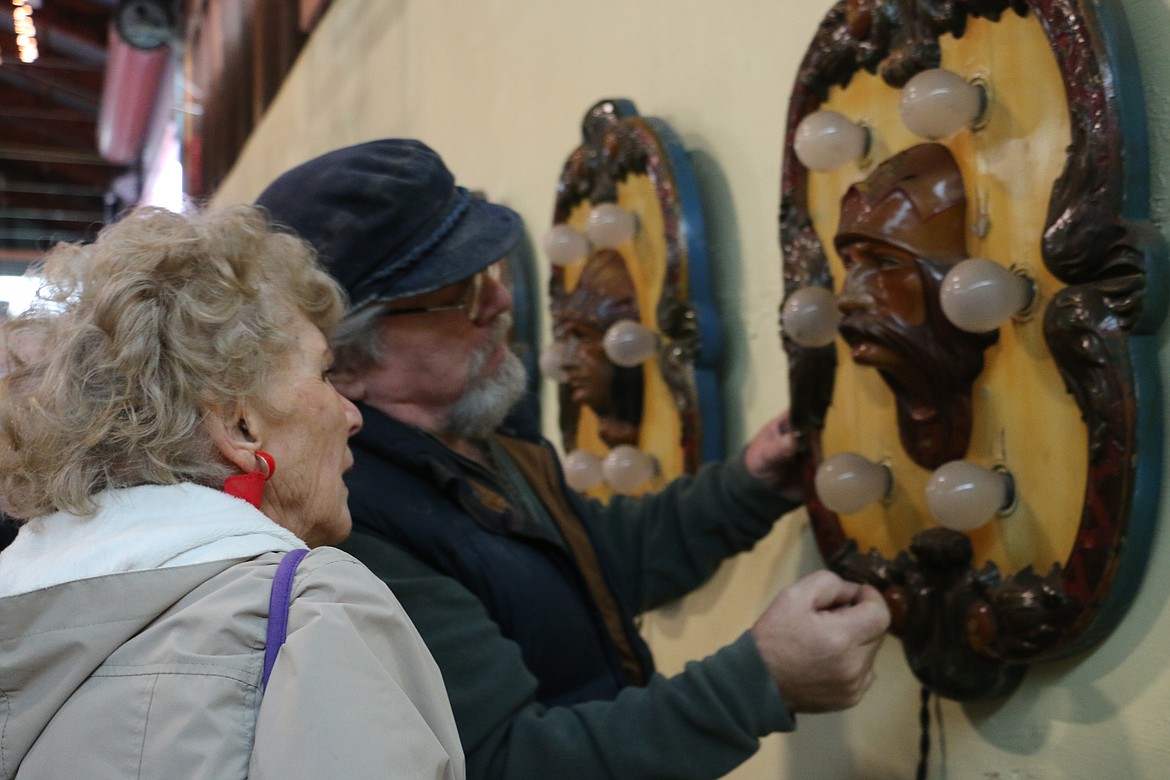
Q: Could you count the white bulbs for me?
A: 12